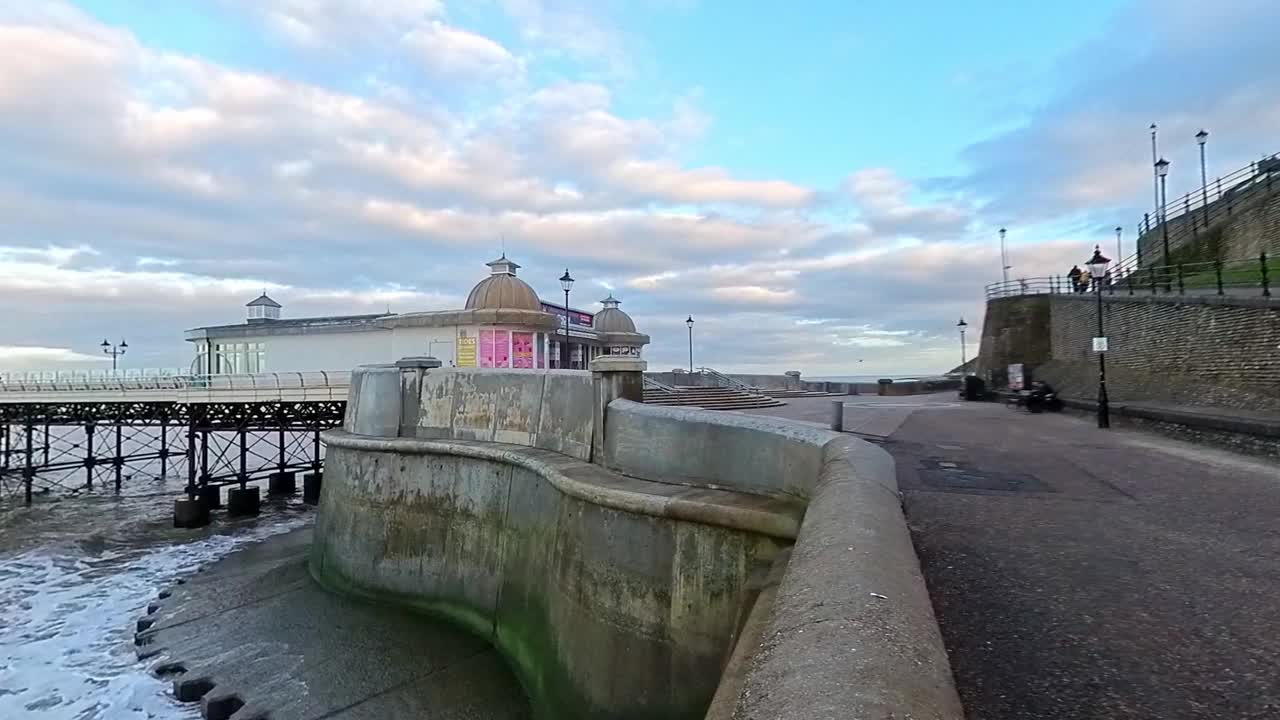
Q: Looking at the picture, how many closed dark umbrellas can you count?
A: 0